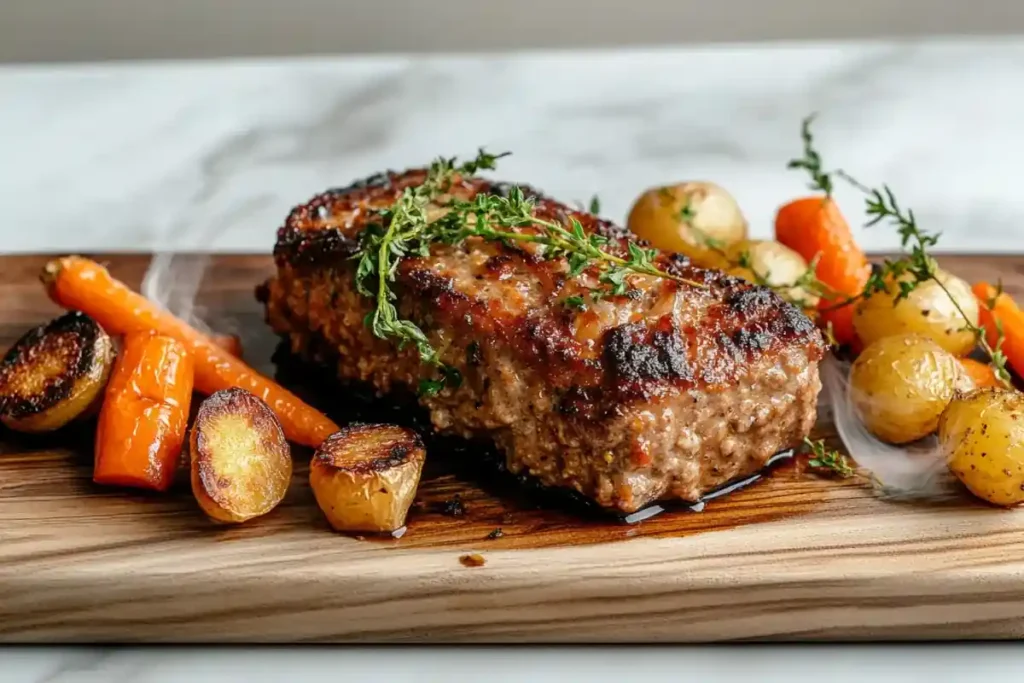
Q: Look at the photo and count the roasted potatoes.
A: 8